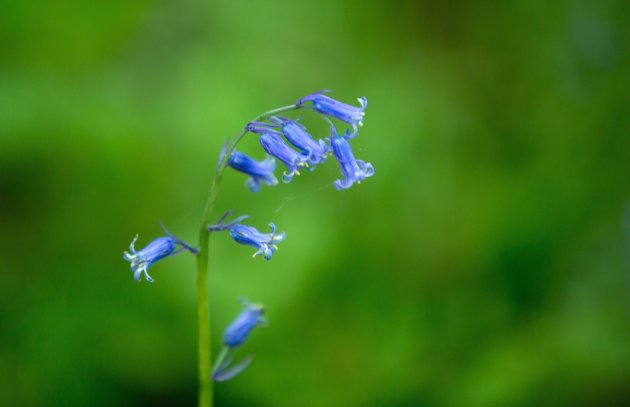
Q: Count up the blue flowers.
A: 8